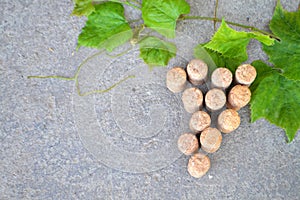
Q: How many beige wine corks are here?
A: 12